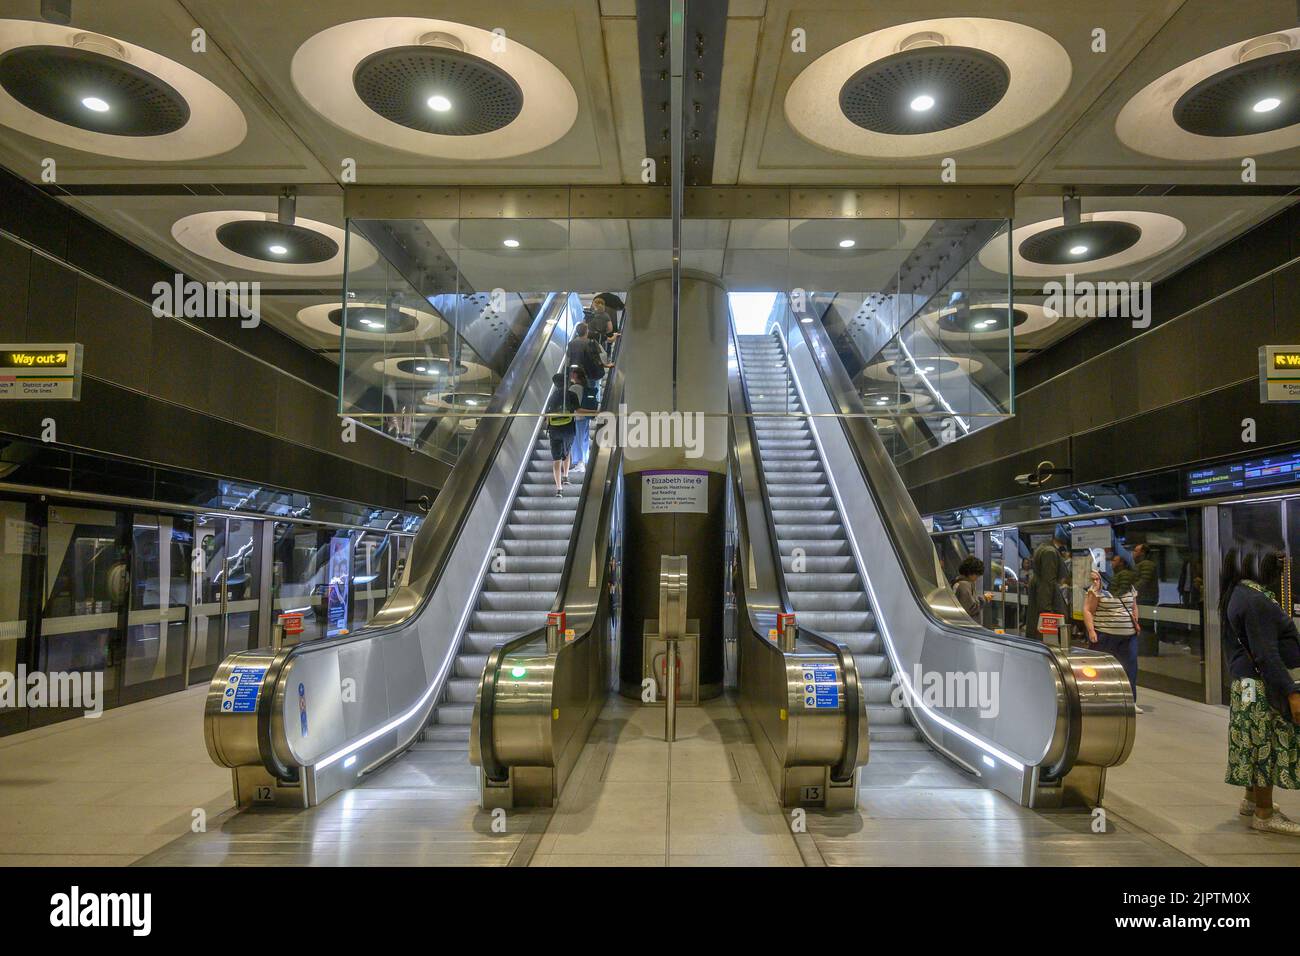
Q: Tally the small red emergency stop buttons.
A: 4